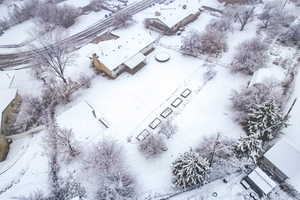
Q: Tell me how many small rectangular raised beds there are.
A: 5